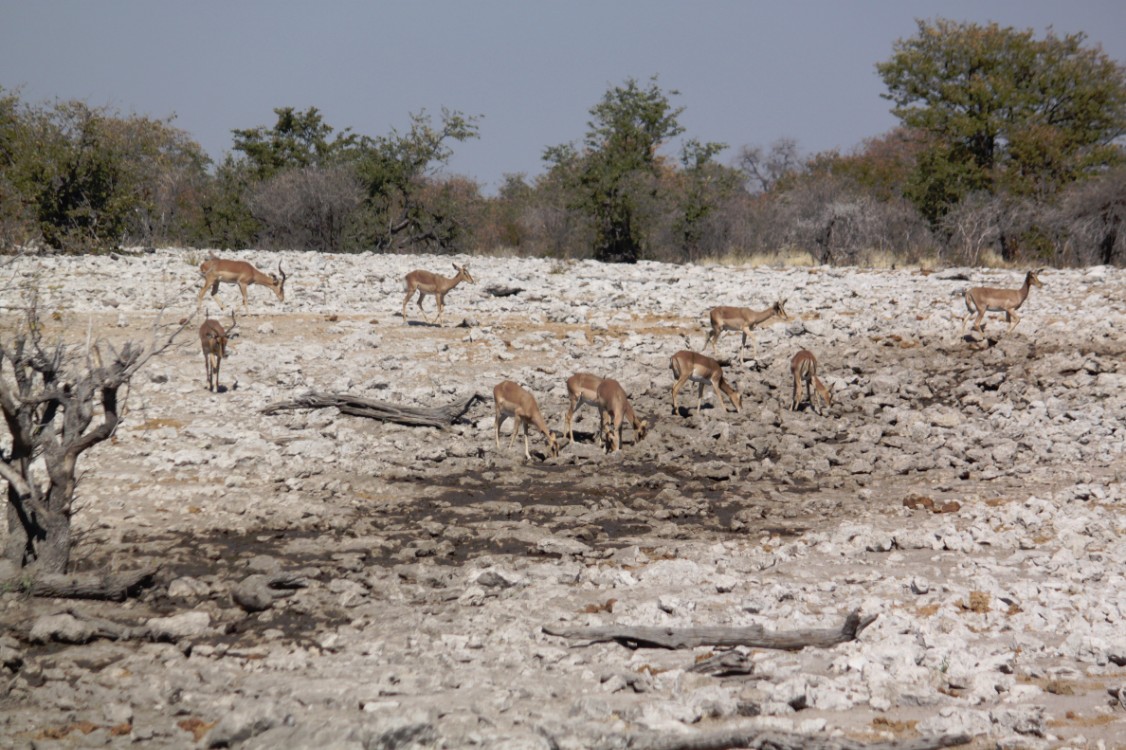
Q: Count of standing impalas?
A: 10